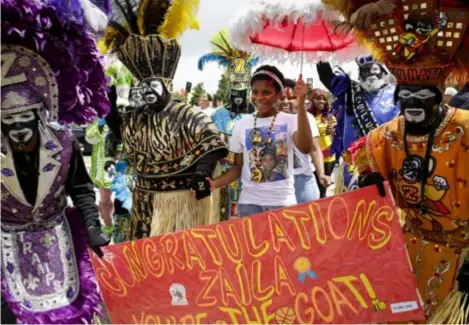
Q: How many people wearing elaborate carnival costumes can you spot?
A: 5